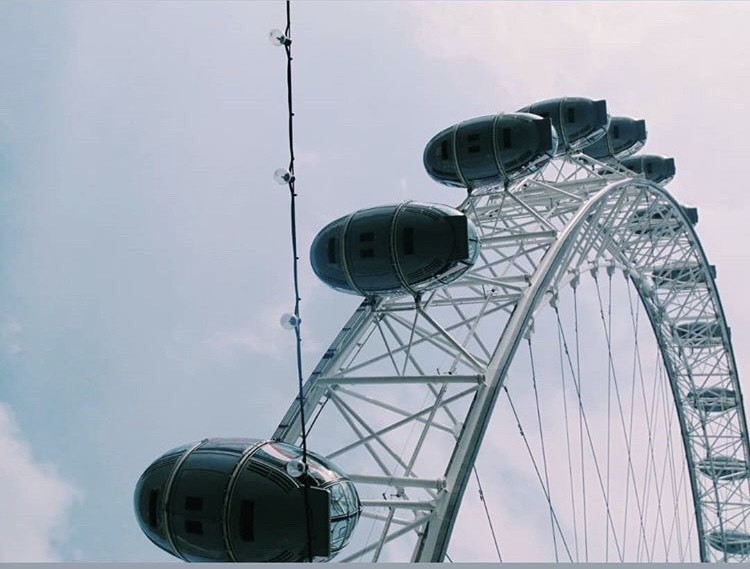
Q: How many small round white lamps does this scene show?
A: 4